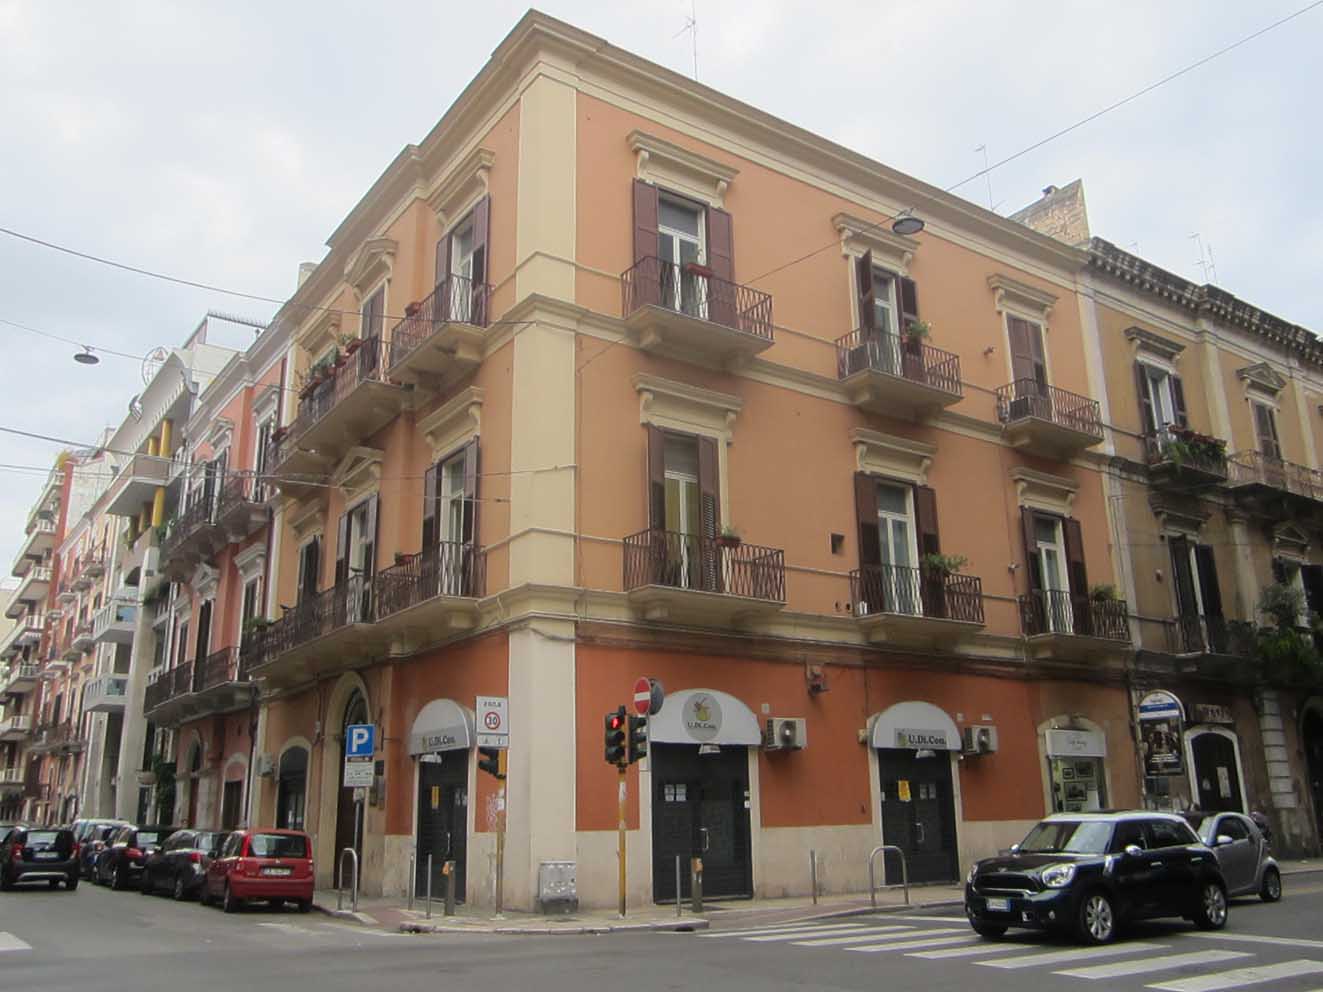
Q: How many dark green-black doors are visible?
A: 3